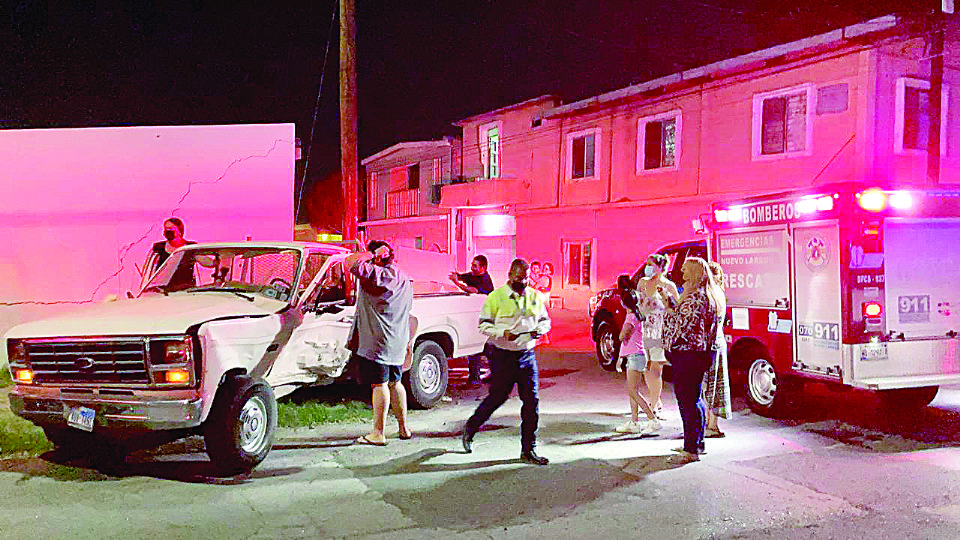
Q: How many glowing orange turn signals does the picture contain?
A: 2